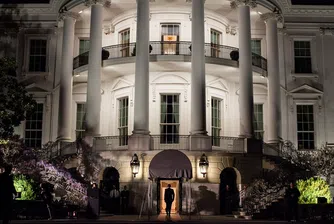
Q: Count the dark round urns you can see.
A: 4